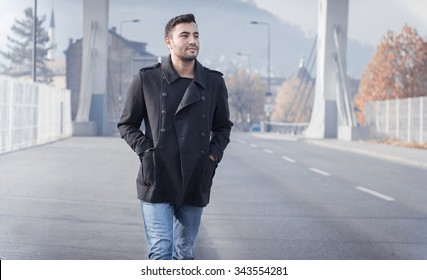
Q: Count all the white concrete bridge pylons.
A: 2